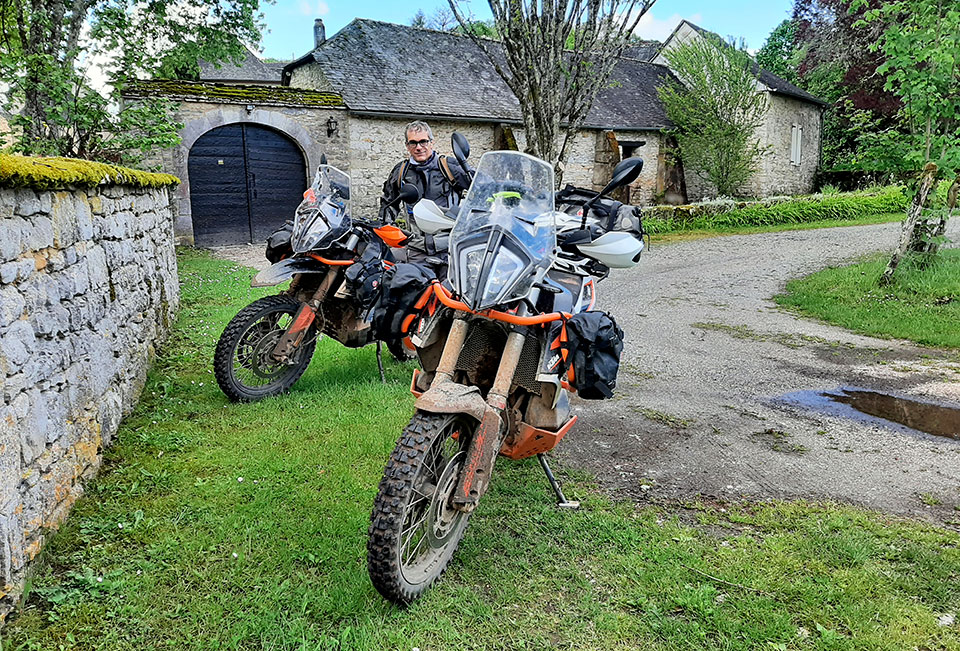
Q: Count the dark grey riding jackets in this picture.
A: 1